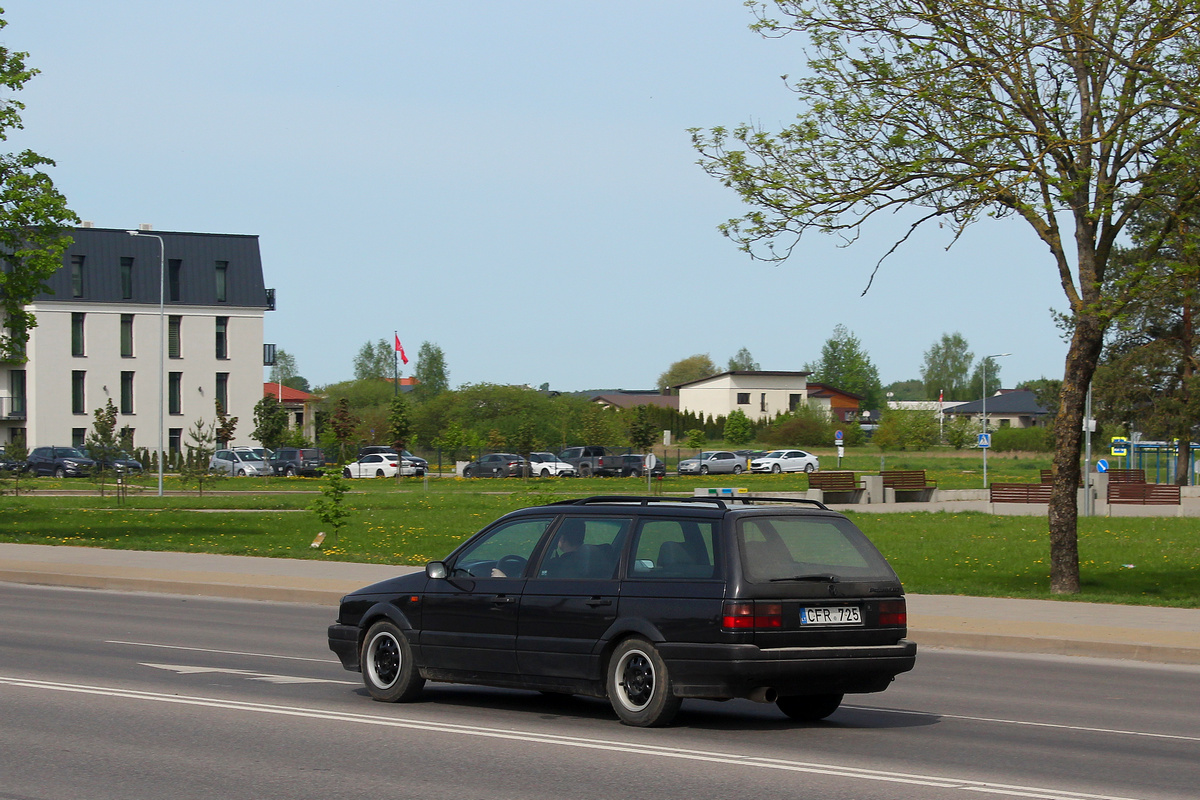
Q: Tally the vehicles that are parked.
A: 14